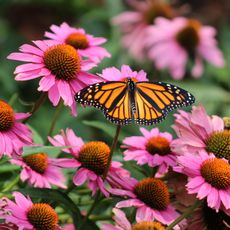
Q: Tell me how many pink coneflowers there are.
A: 14